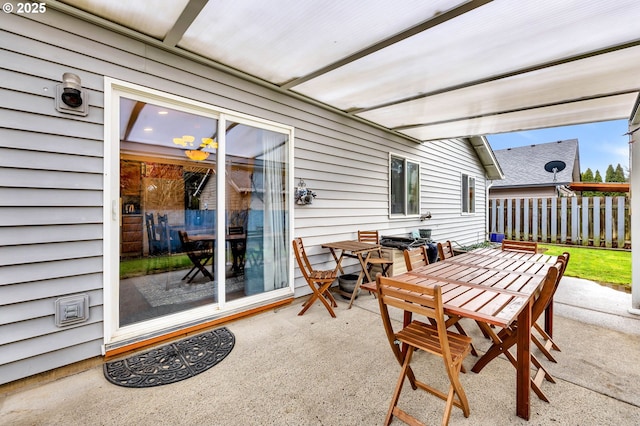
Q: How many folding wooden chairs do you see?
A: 8